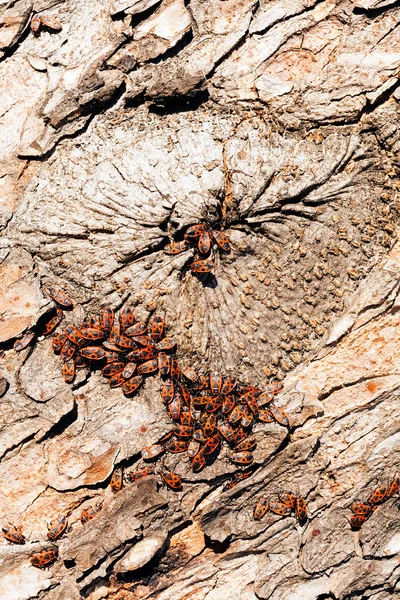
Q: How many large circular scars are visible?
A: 1